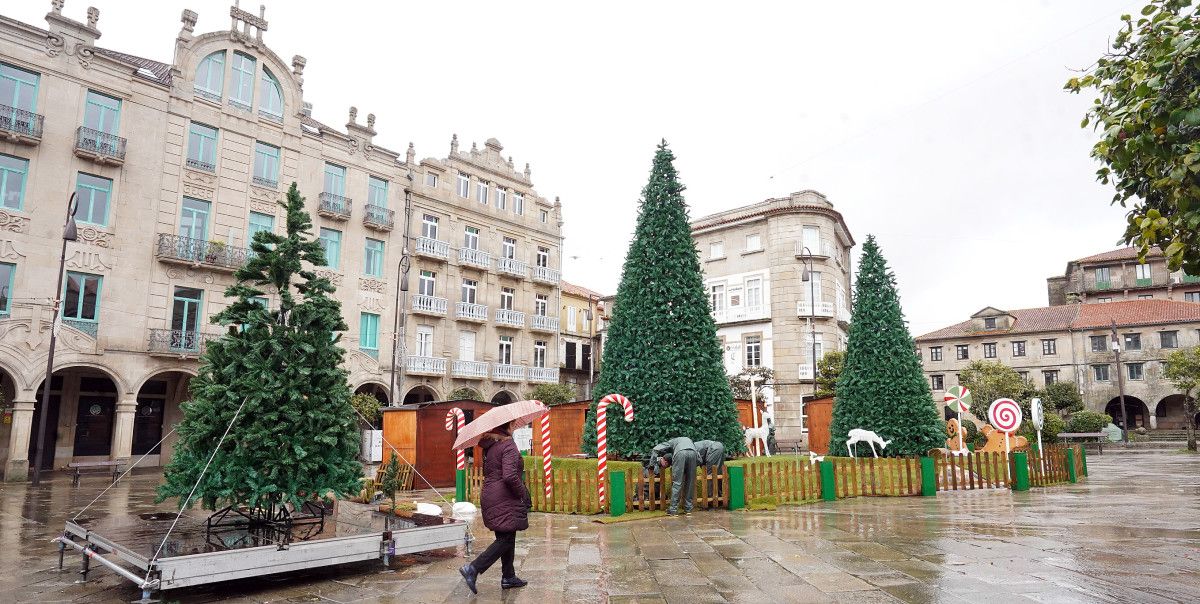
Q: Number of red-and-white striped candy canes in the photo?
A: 3